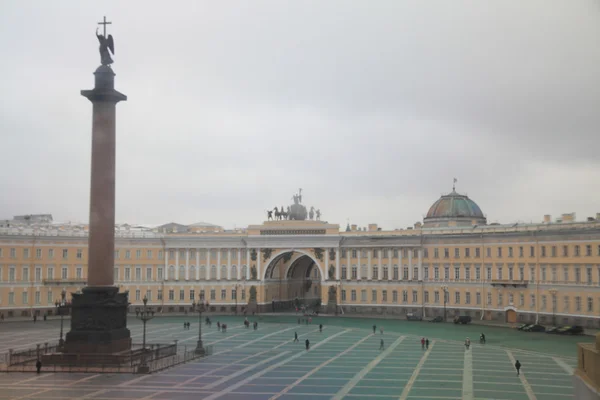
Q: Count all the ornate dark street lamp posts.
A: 3